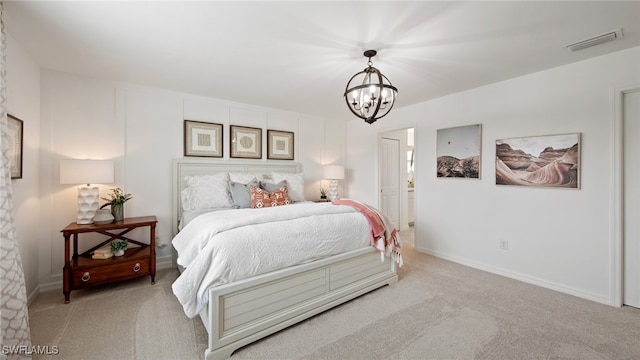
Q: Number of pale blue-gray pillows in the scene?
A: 2